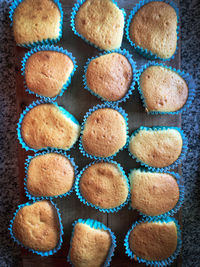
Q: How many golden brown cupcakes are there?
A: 15